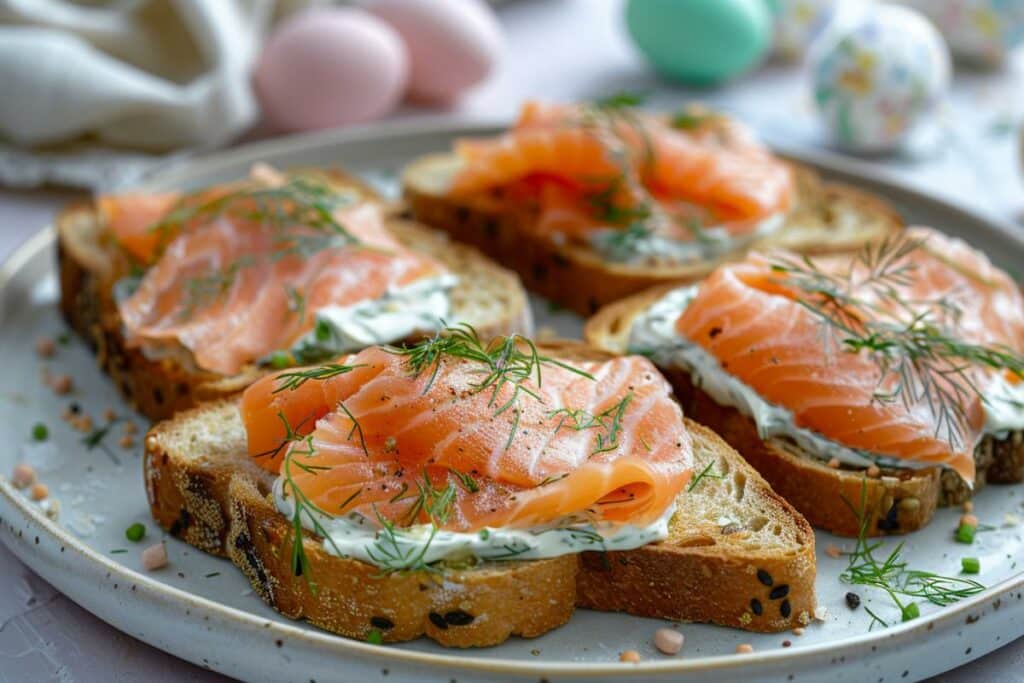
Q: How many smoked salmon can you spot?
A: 4